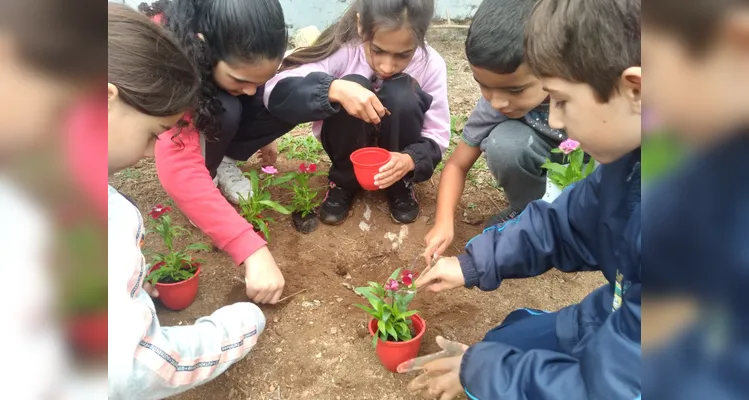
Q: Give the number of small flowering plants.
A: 5